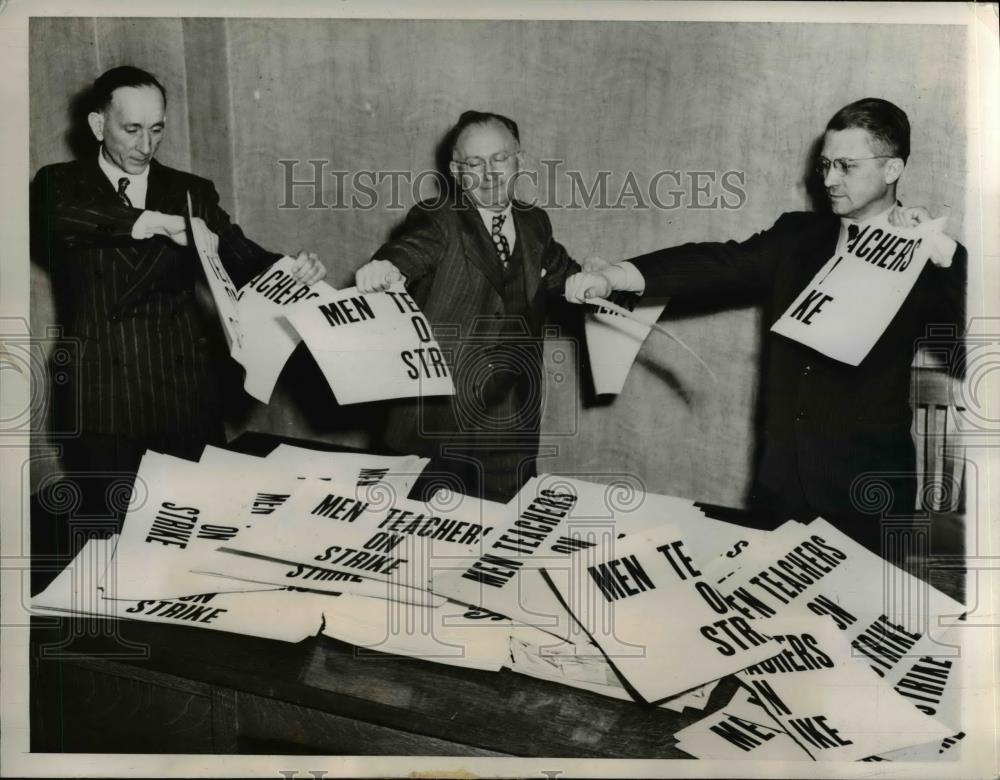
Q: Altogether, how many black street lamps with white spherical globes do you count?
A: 0